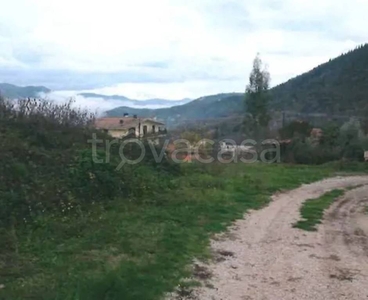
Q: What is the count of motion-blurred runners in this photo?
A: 0